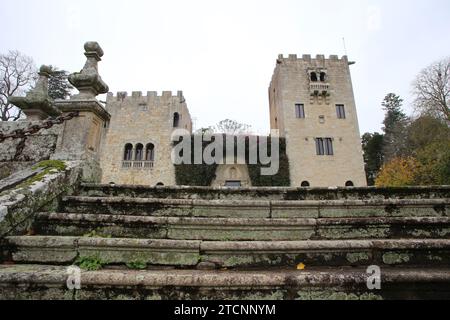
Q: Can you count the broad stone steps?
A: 5